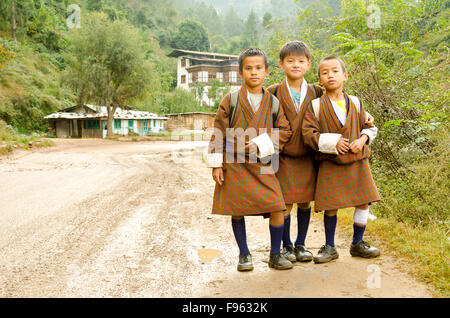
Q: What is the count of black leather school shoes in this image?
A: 6